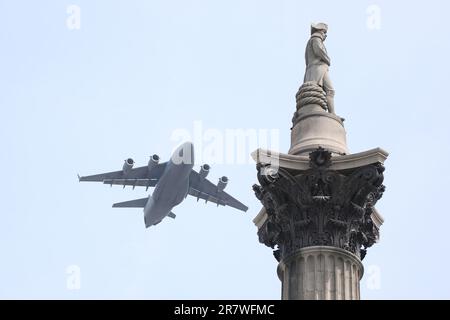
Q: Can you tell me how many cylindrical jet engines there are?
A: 4